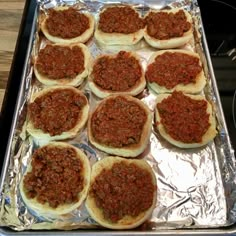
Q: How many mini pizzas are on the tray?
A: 11